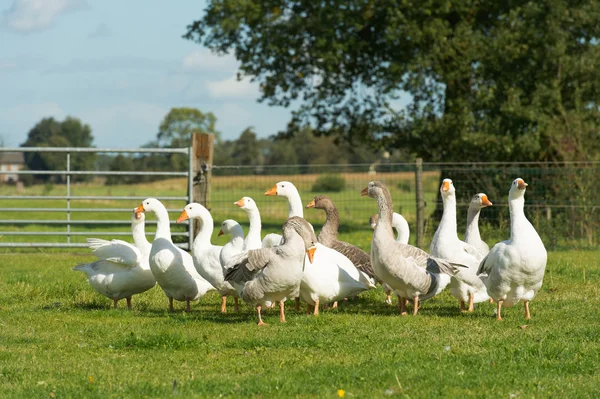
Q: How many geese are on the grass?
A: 13